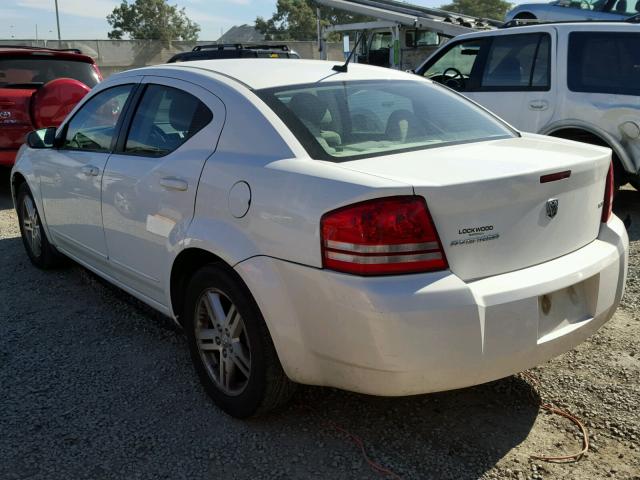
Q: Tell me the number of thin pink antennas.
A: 0